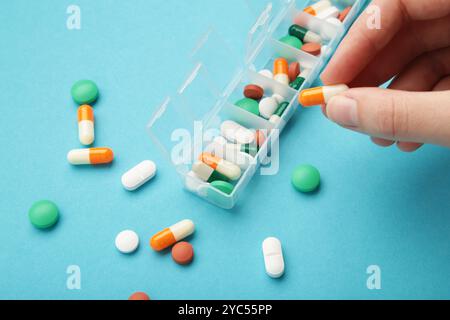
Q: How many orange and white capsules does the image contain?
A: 7